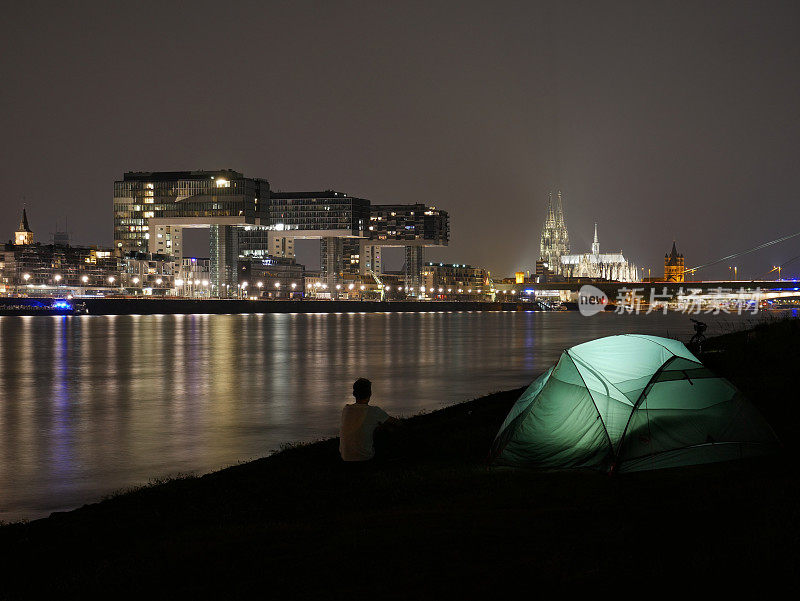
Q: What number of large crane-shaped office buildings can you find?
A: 3